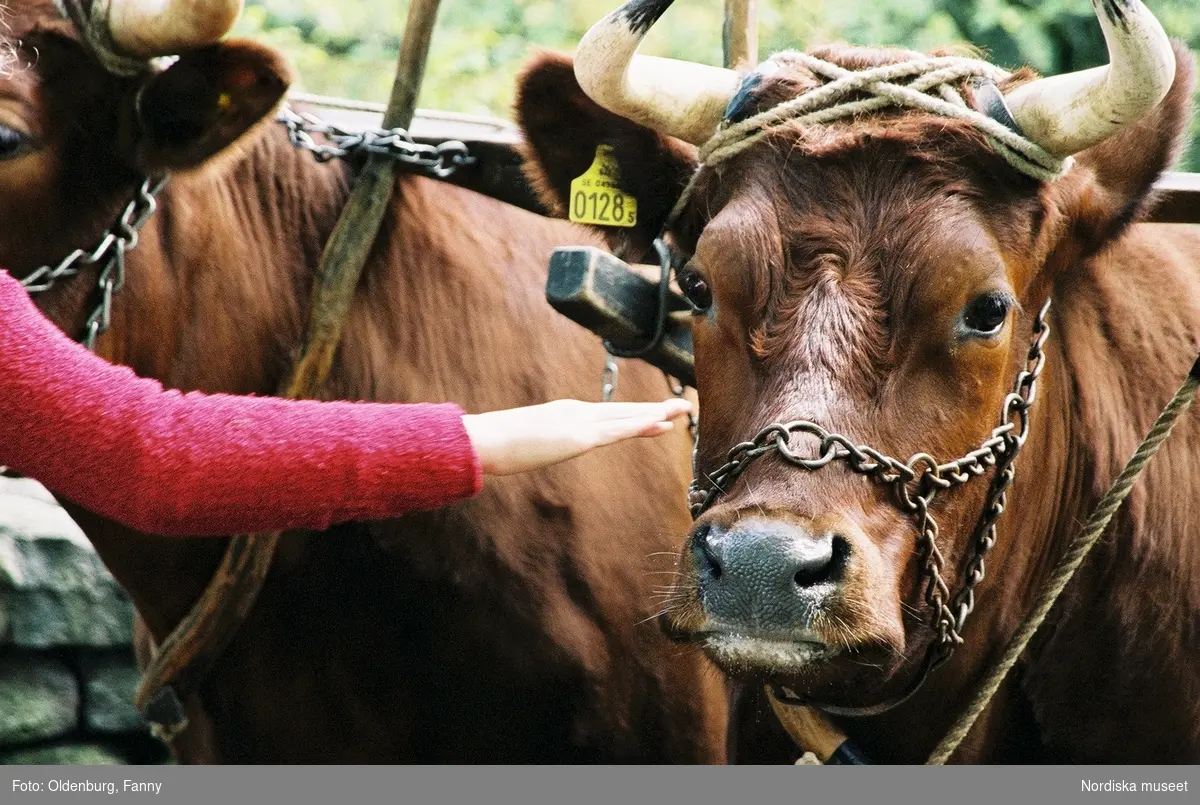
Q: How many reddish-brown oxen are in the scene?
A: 2